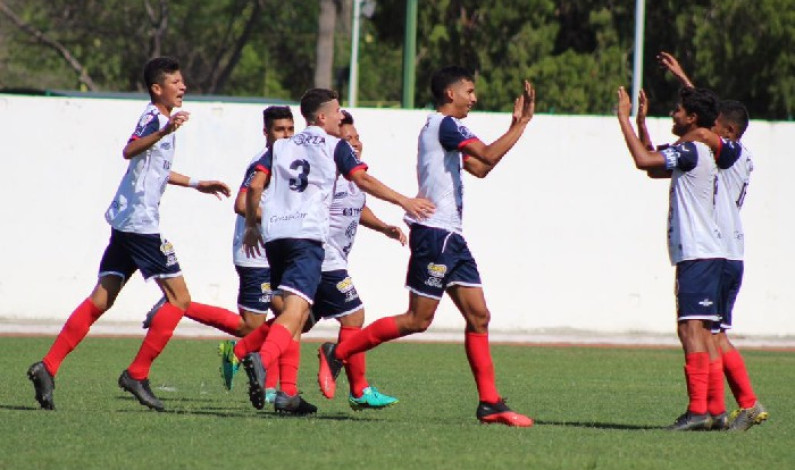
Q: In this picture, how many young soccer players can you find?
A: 7